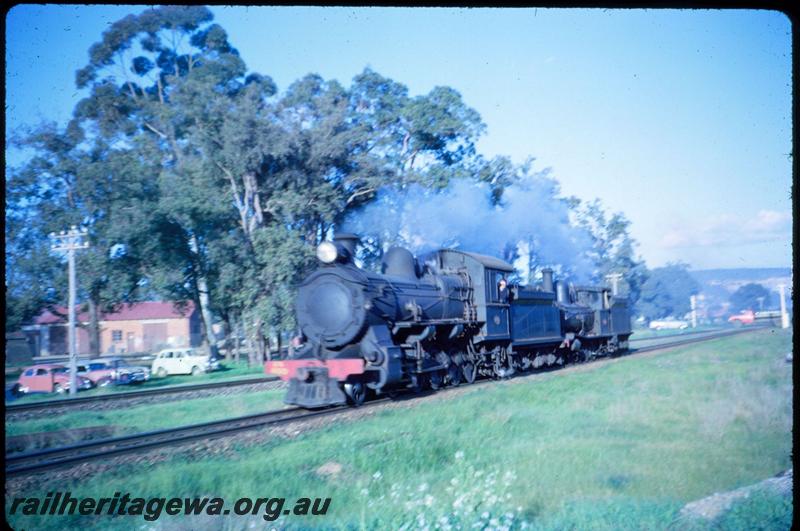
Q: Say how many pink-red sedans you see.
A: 2